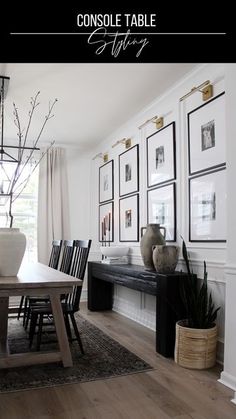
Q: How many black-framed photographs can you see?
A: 8